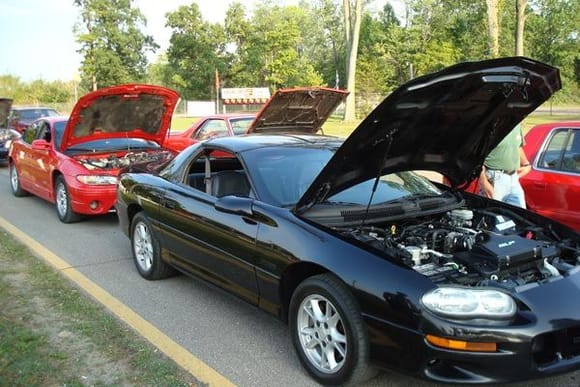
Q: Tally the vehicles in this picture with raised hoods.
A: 4